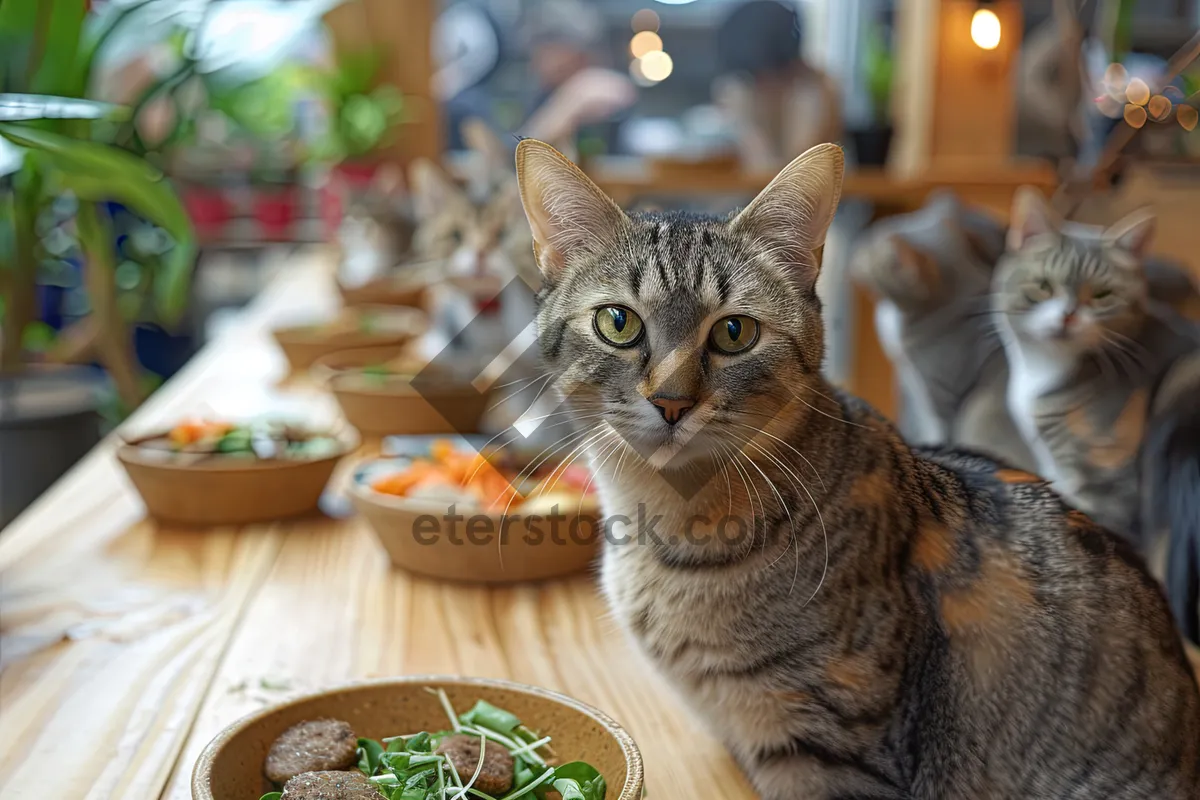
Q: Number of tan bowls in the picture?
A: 6